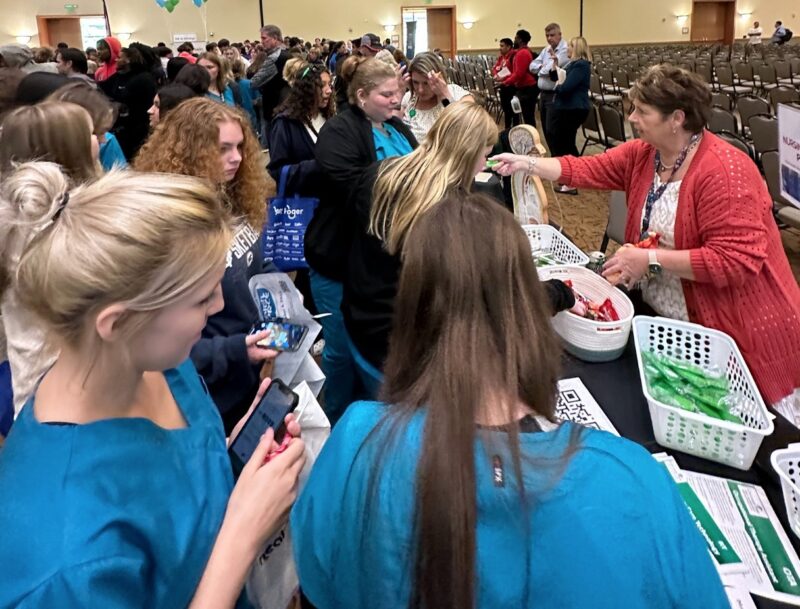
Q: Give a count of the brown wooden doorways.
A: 3